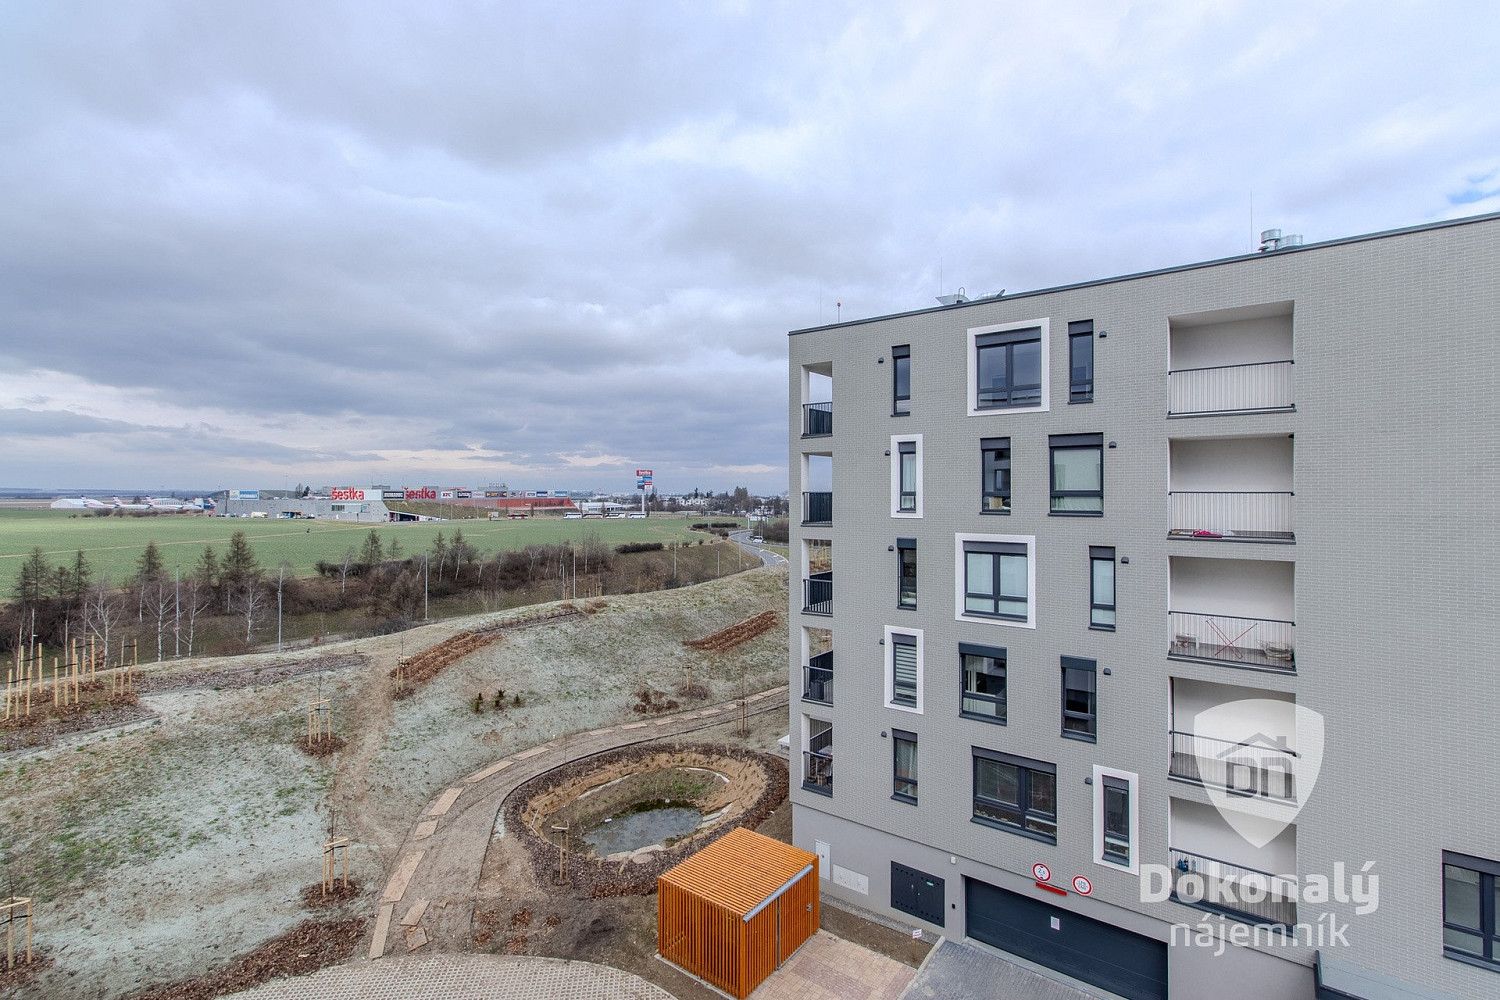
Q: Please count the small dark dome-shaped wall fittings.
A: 10